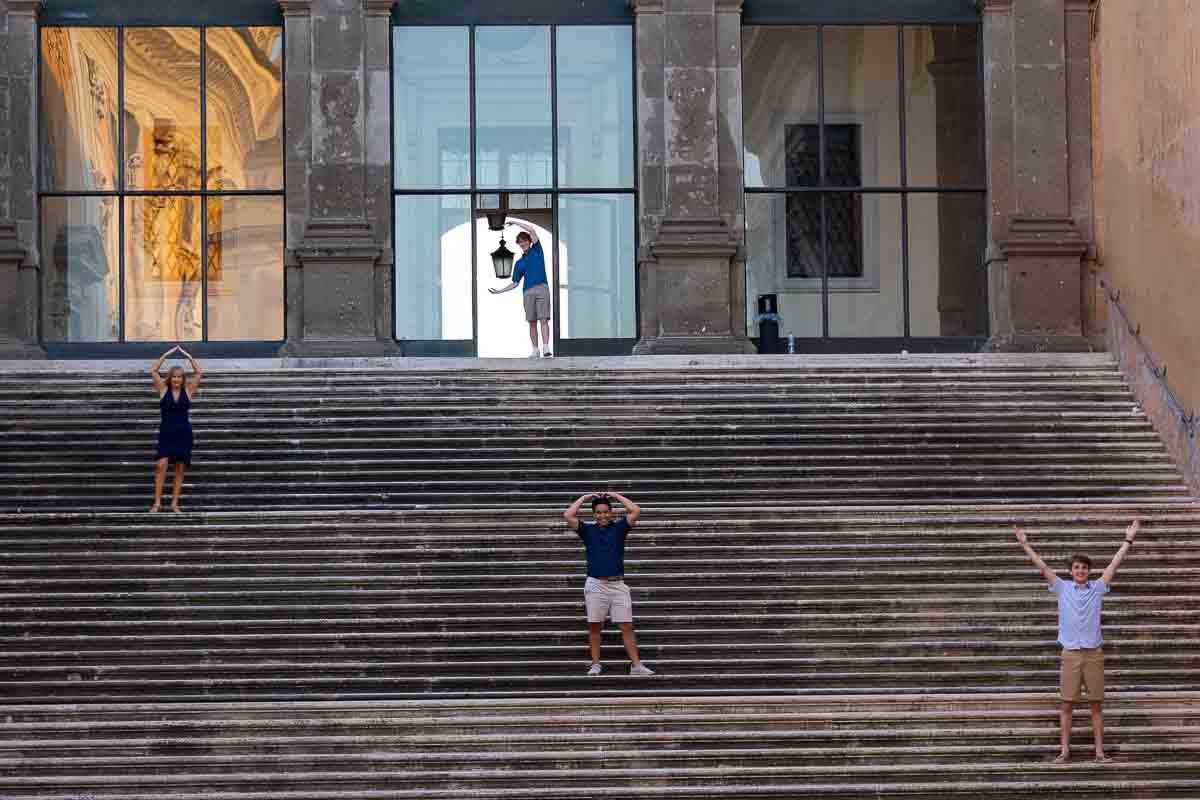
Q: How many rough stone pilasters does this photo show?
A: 4